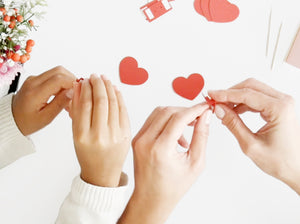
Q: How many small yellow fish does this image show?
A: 0